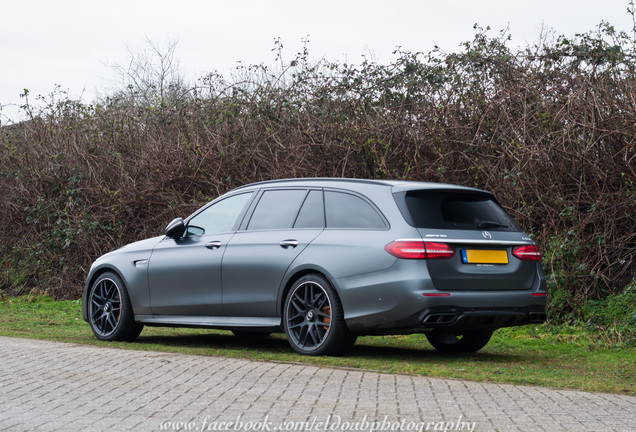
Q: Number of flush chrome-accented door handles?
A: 2